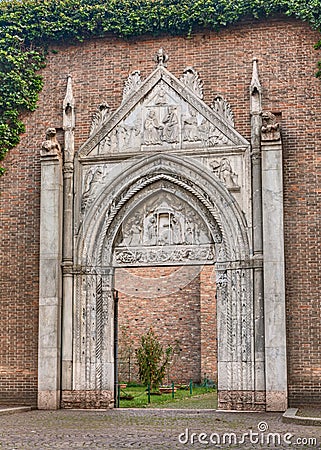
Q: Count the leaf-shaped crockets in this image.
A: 4